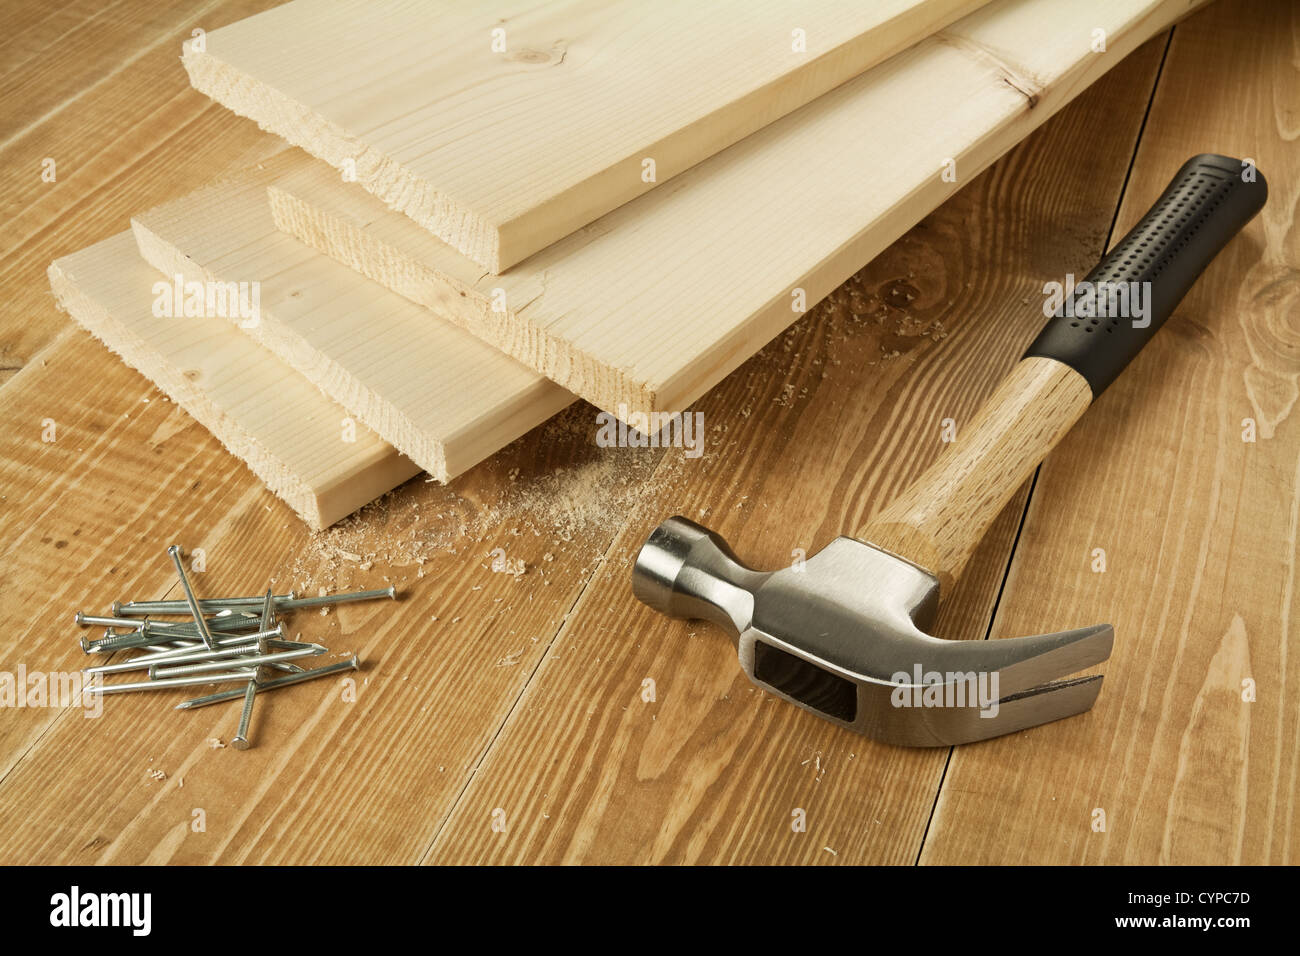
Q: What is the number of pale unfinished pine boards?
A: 4